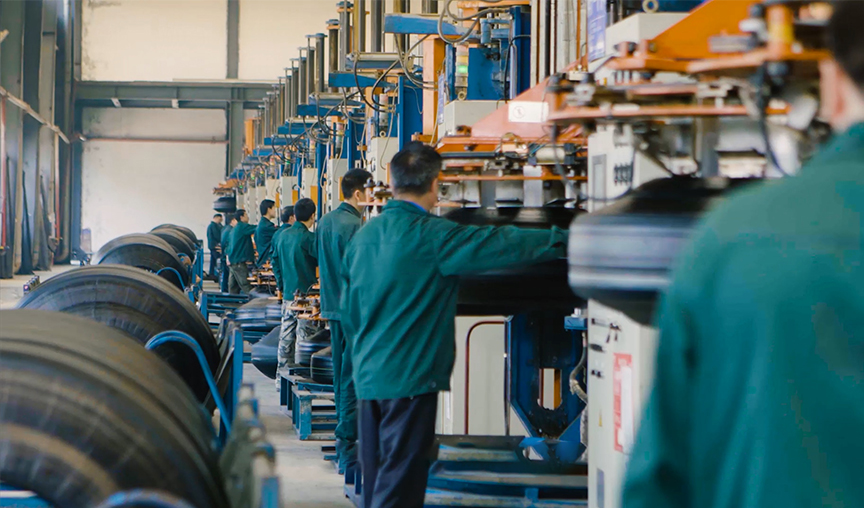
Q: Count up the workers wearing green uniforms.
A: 9